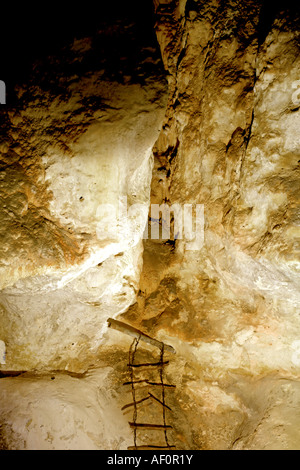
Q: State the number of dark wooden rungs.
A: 5